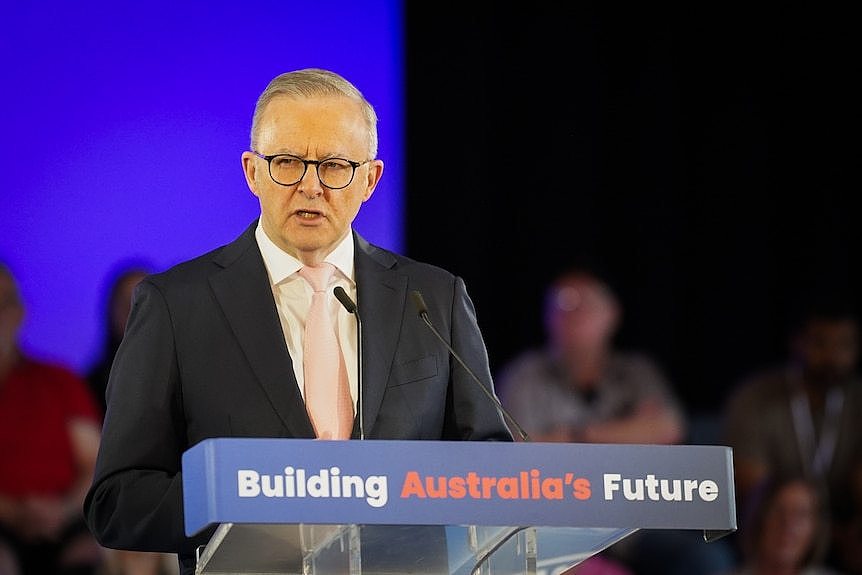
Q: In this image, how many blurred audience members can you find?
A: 5